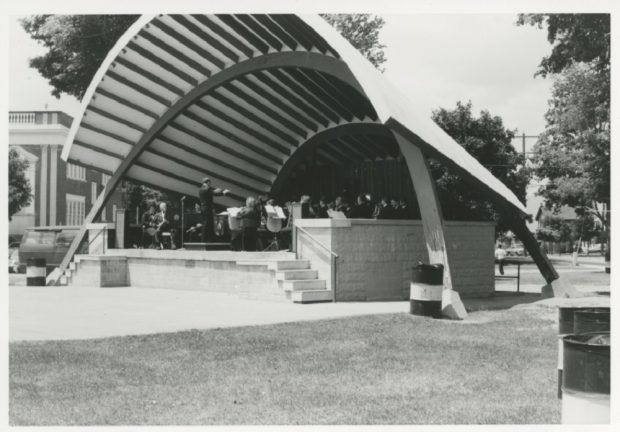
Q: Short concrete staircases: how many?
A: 2